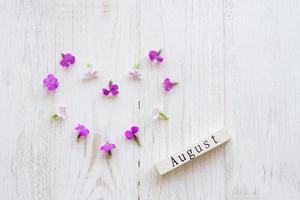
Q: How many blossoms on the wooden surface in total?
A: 12